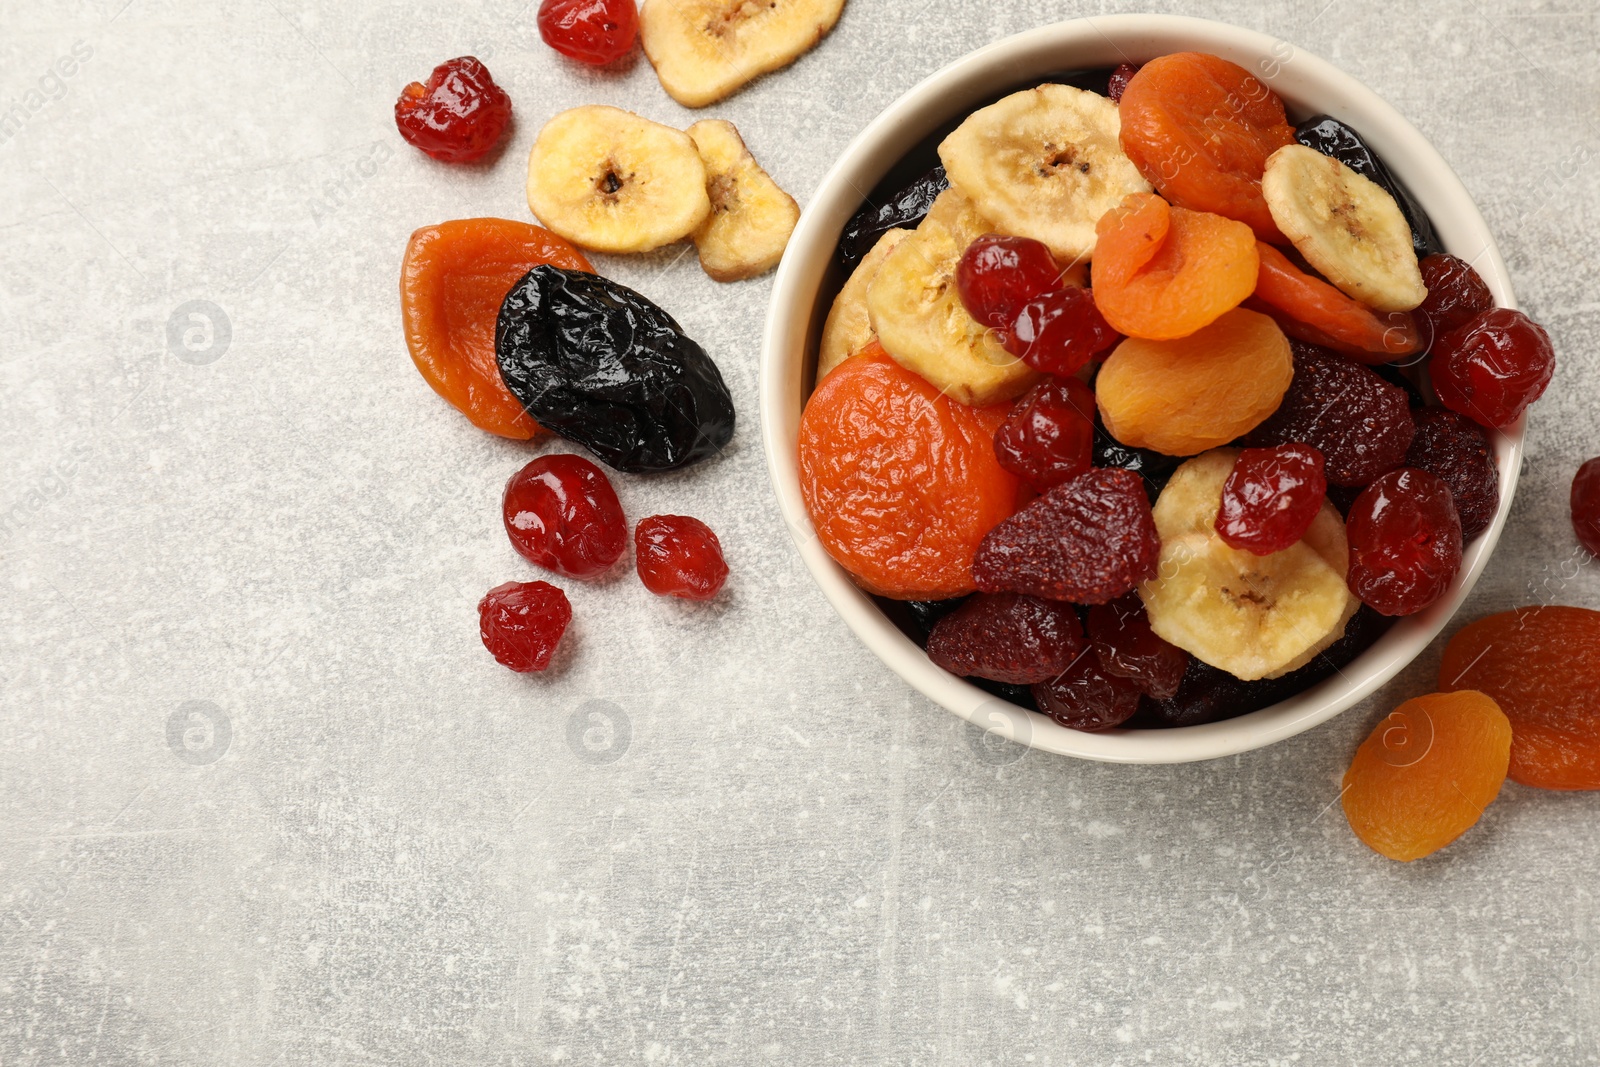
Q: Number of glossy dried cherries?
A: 15